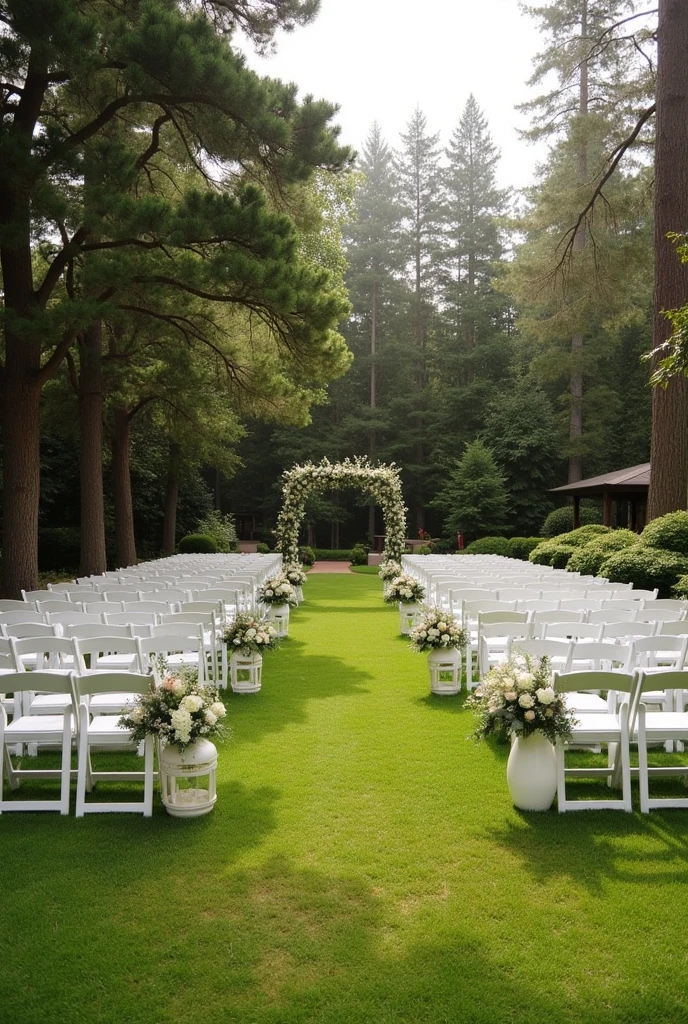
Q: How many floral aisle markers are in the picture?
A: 8